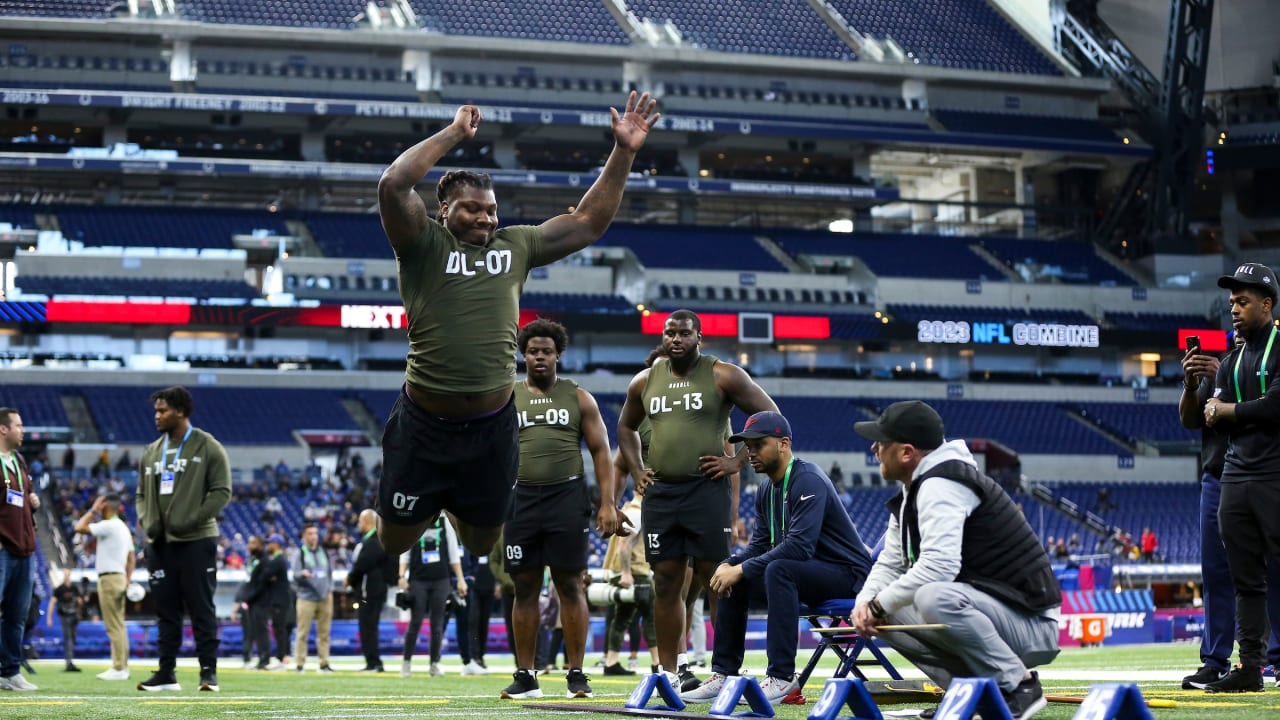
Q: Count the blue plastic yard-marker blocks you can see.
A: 5